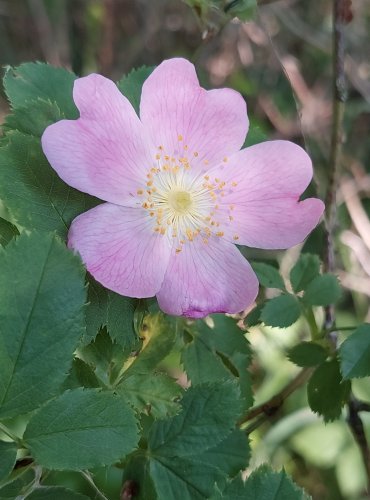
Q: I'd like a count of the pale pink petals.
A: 5